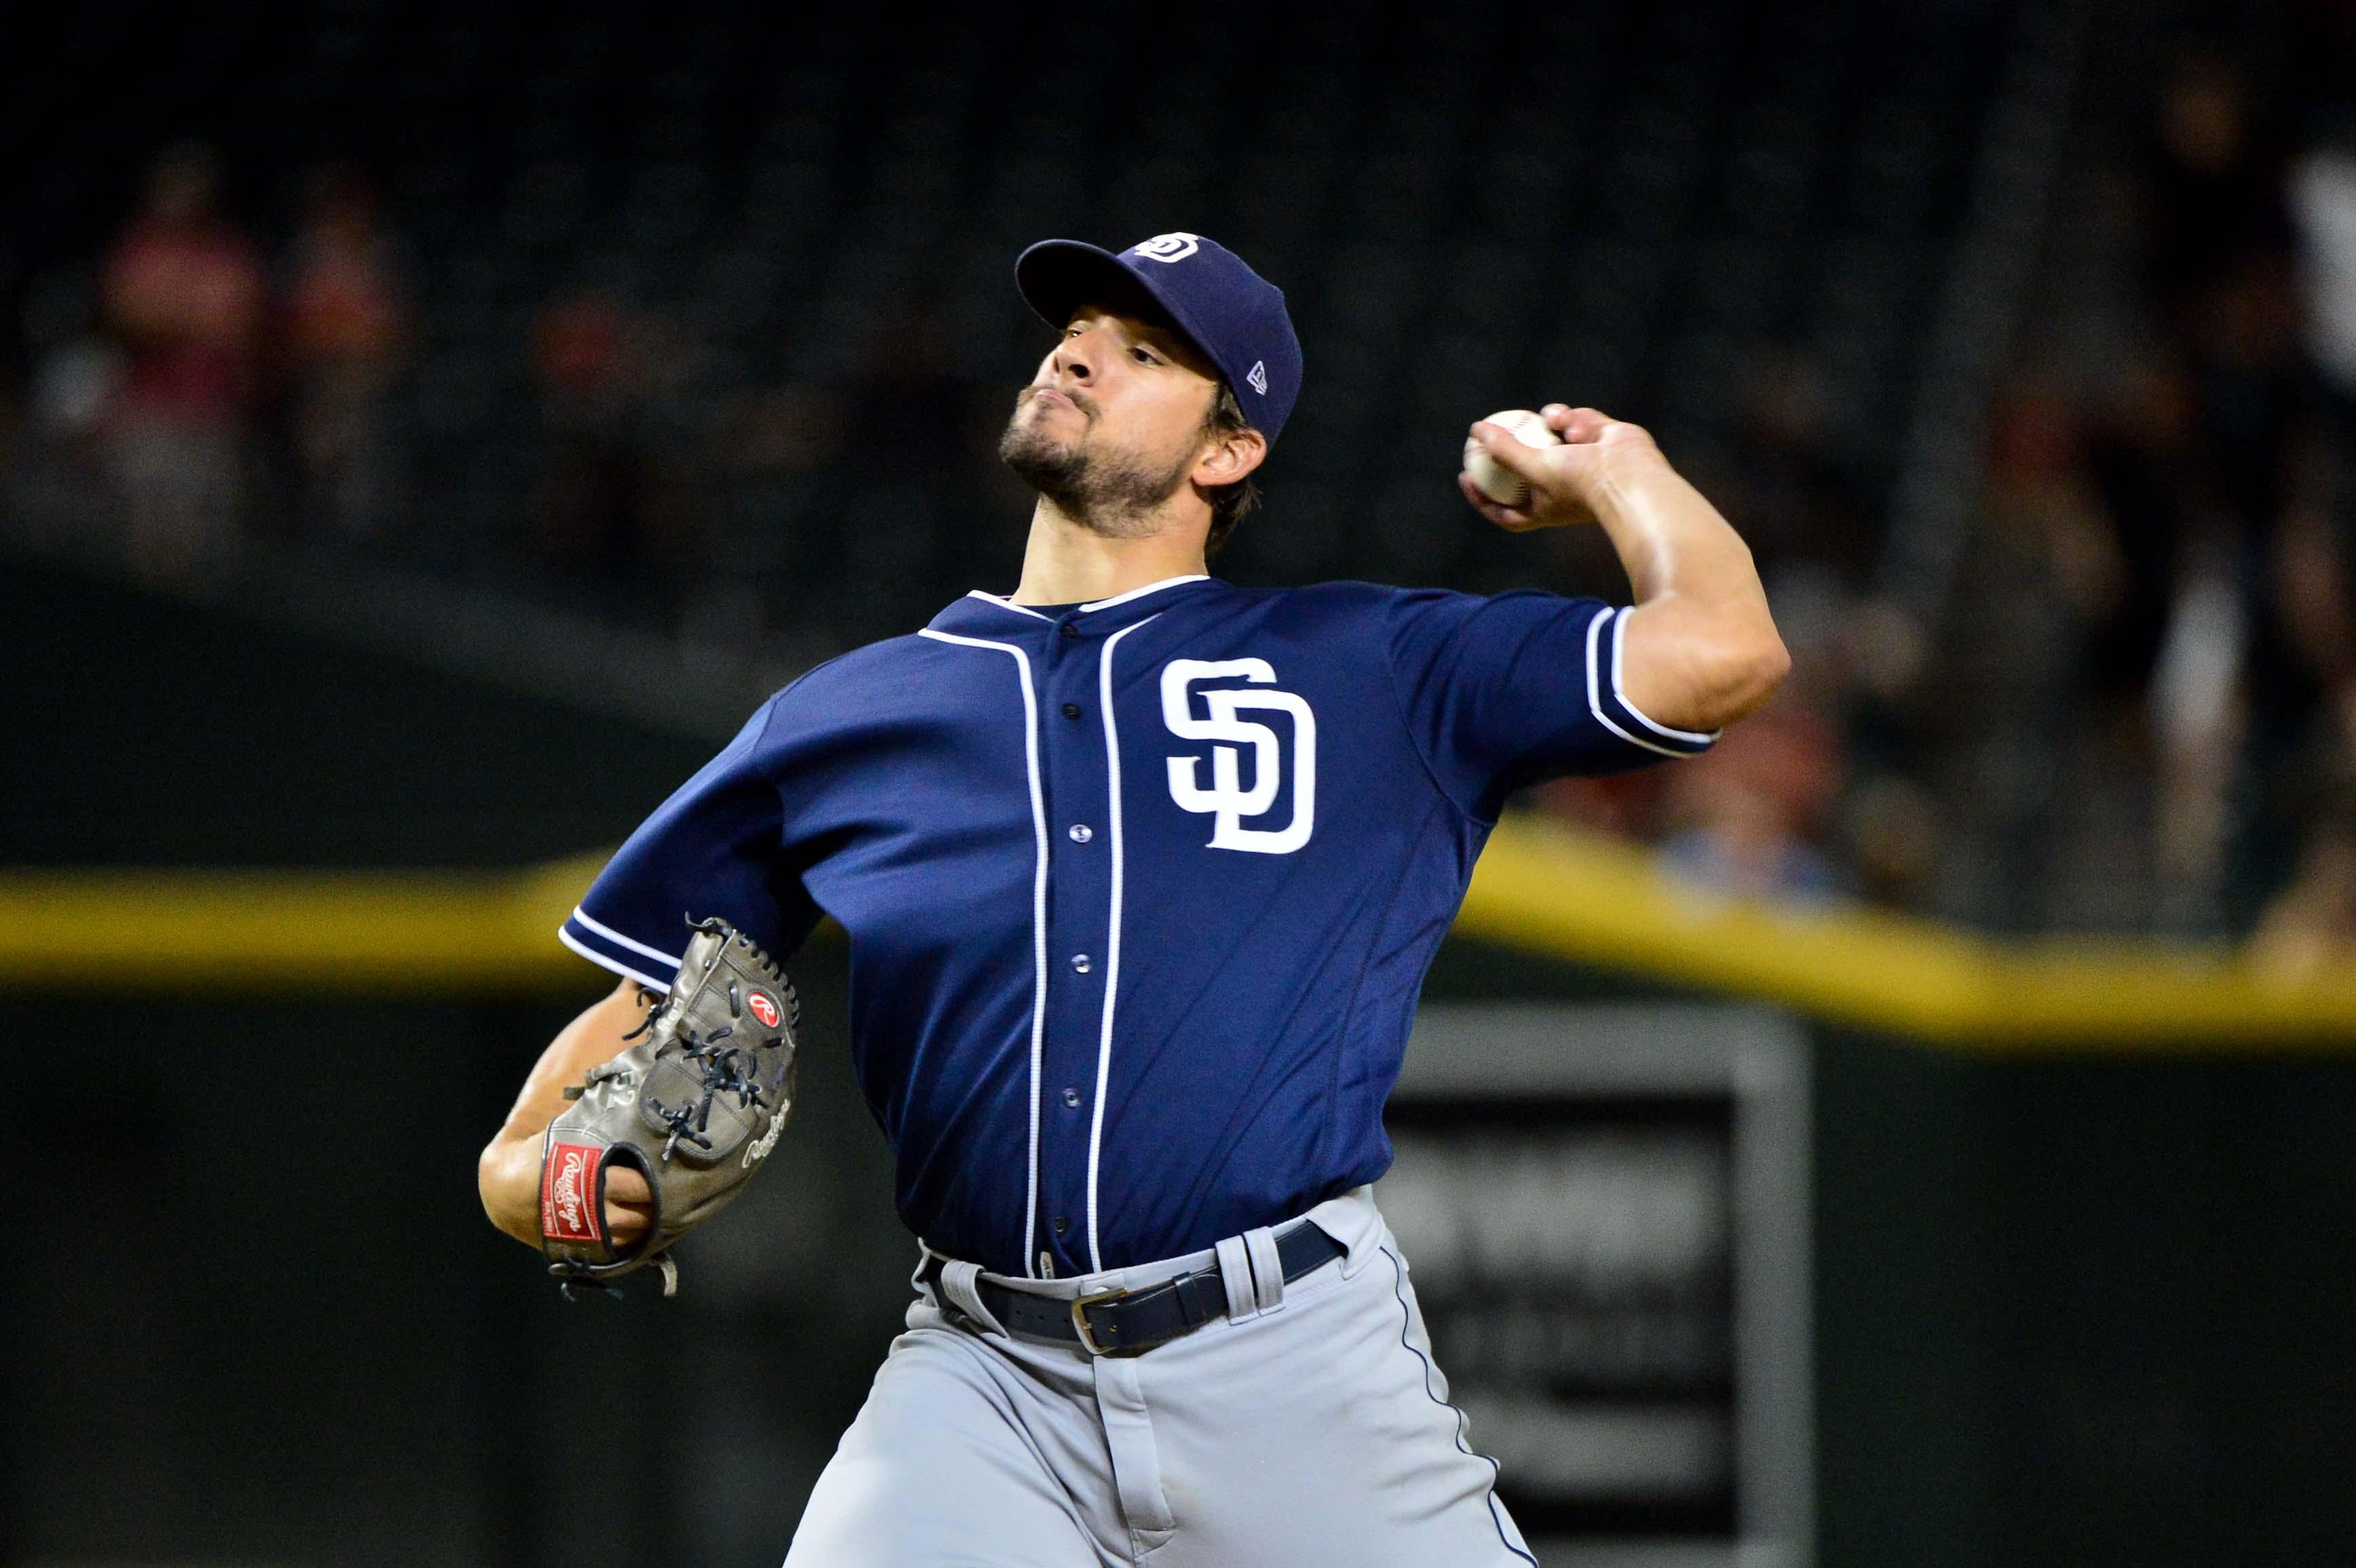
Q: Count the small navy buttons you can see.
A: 6